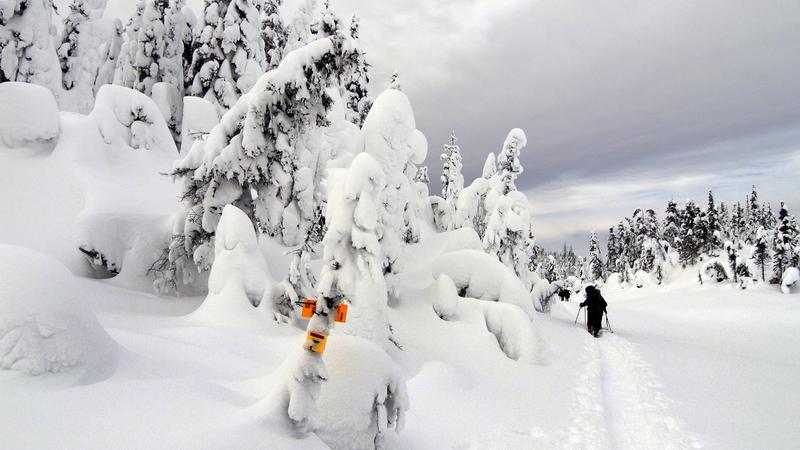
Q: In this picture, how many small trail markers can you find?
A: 3